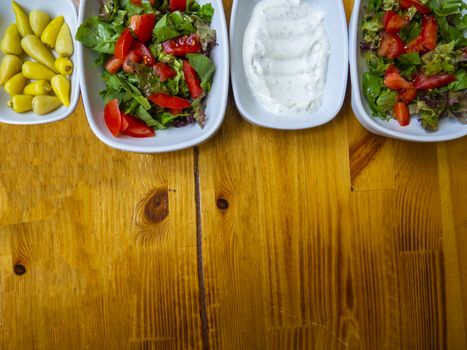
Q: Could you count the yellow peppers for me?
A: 14